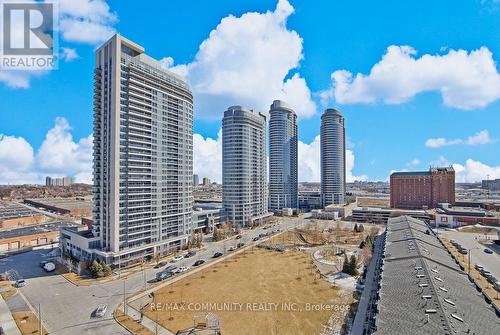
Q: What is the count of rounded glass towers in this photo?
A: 3